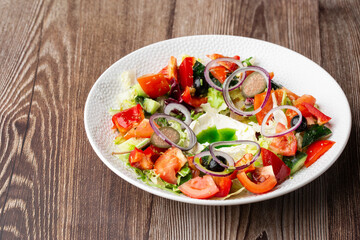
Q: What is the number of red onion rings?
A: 7